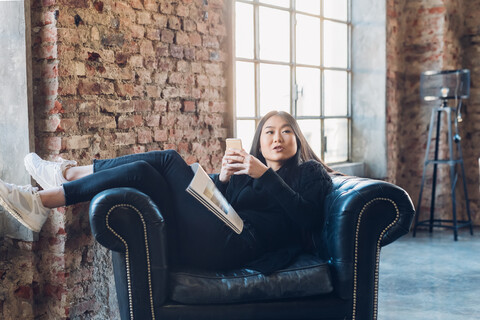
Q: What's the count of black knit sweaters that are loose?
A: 1